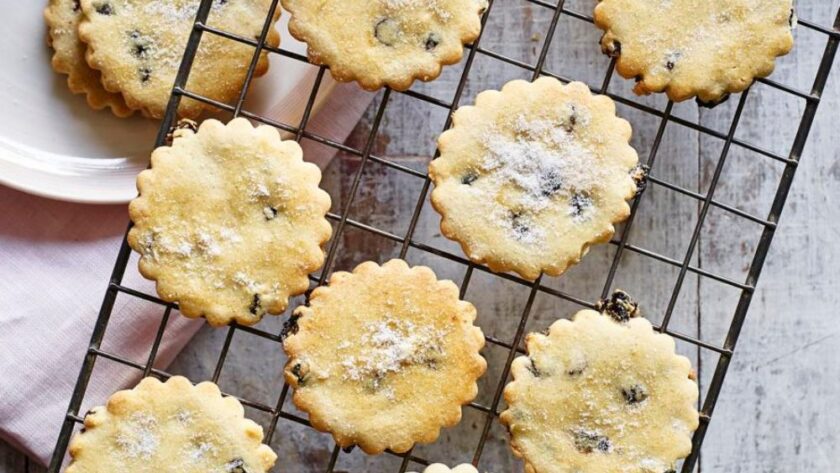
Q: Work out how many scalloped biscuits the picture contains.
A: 10